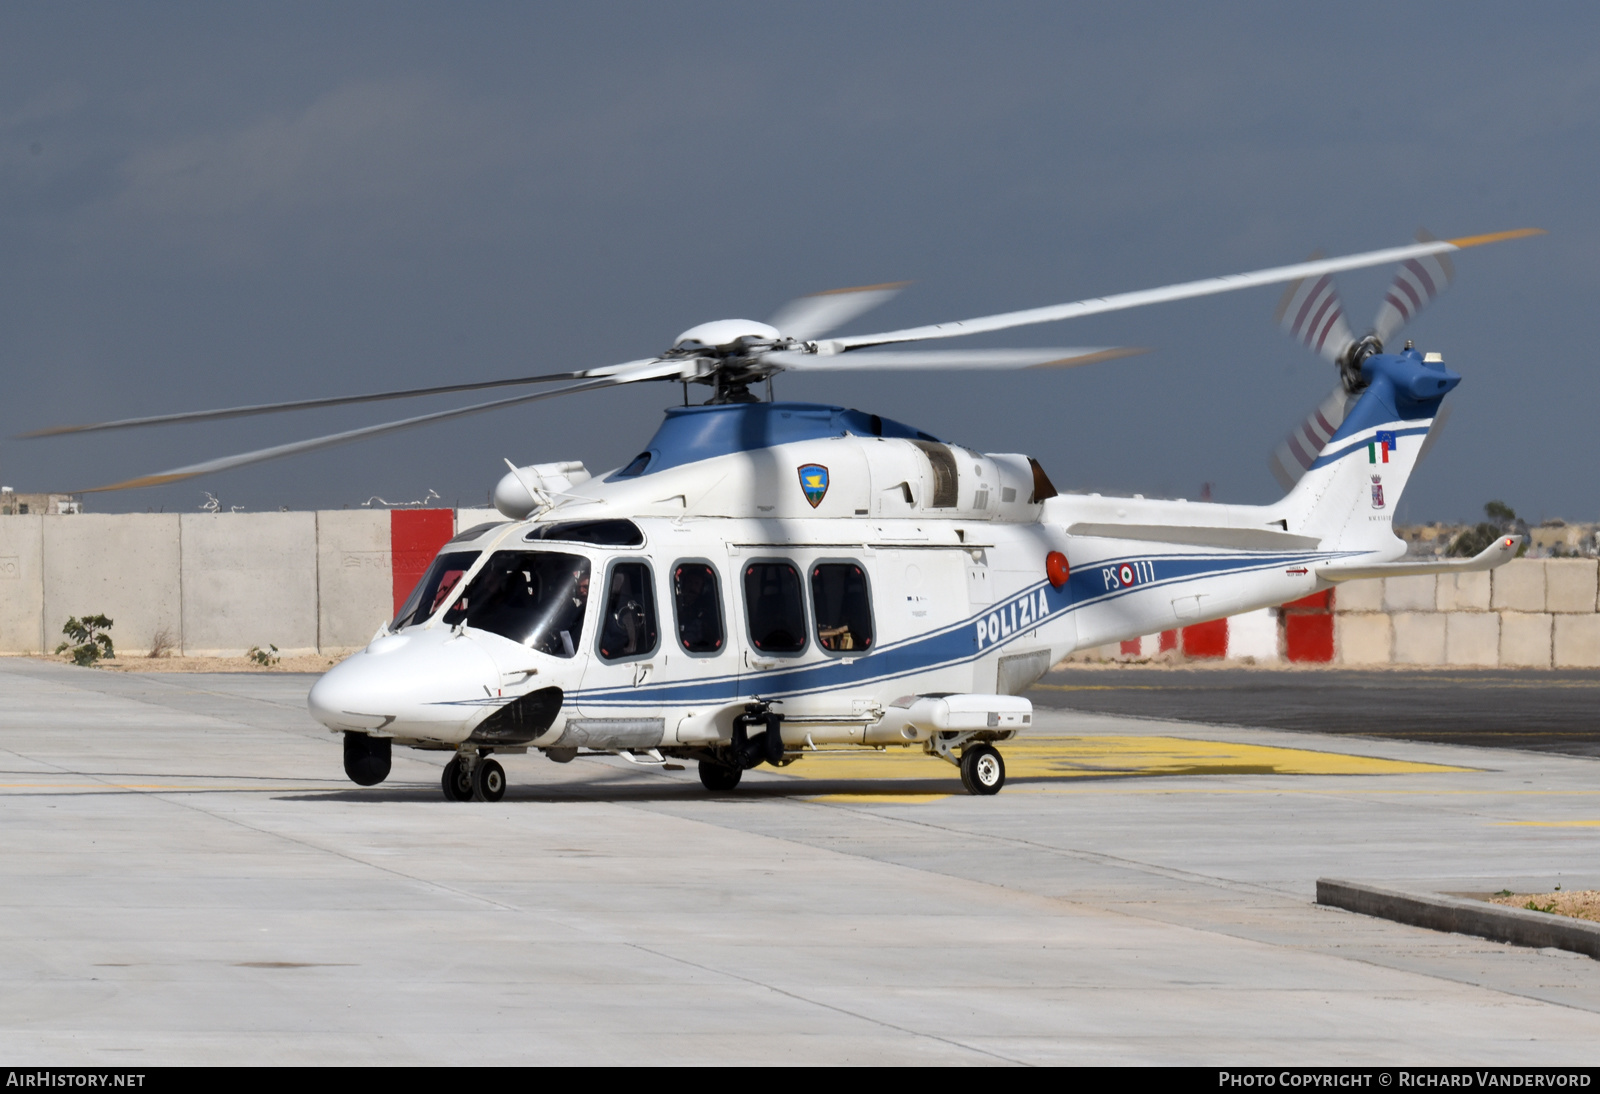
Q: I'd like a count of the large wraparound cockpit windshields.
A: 2